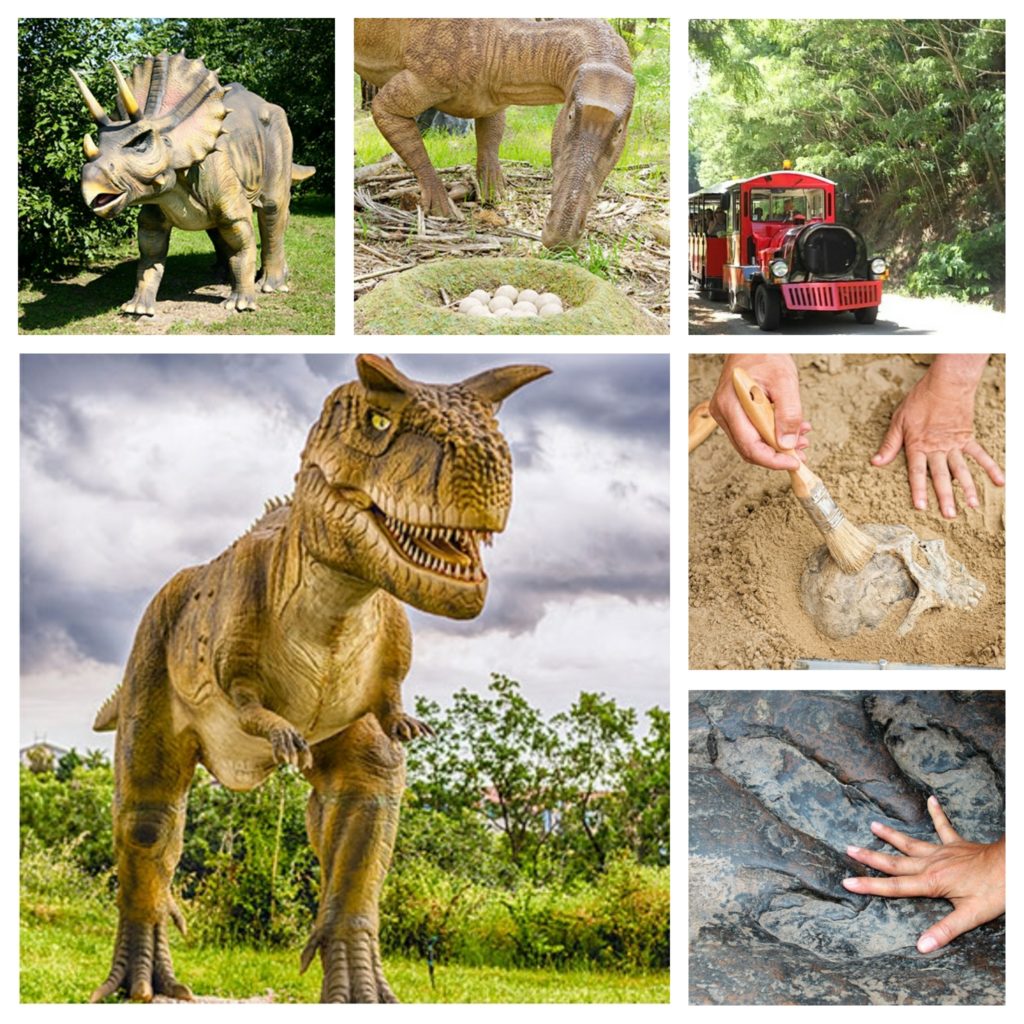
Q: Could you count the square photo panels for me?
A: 6